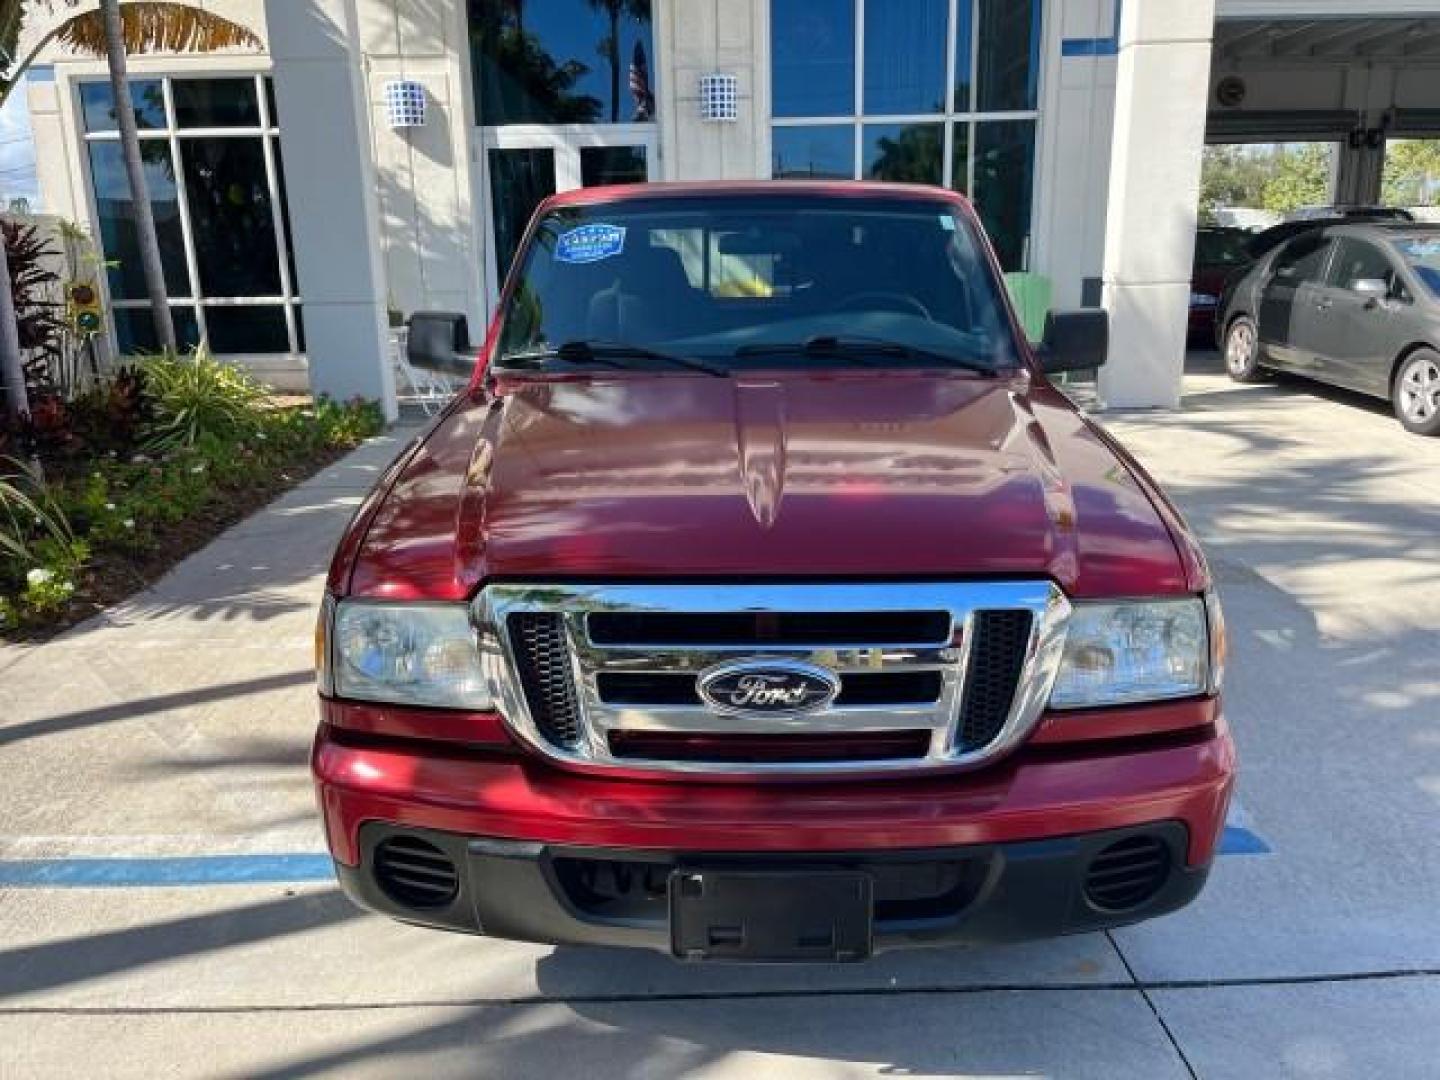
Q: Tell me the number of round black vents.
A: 2